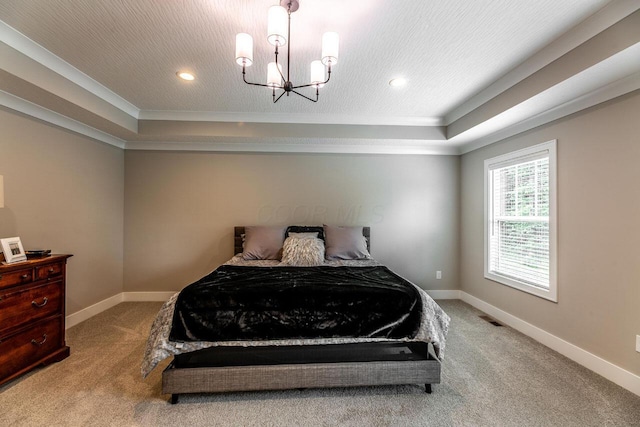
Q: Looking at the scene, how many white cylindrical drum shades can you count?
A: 5